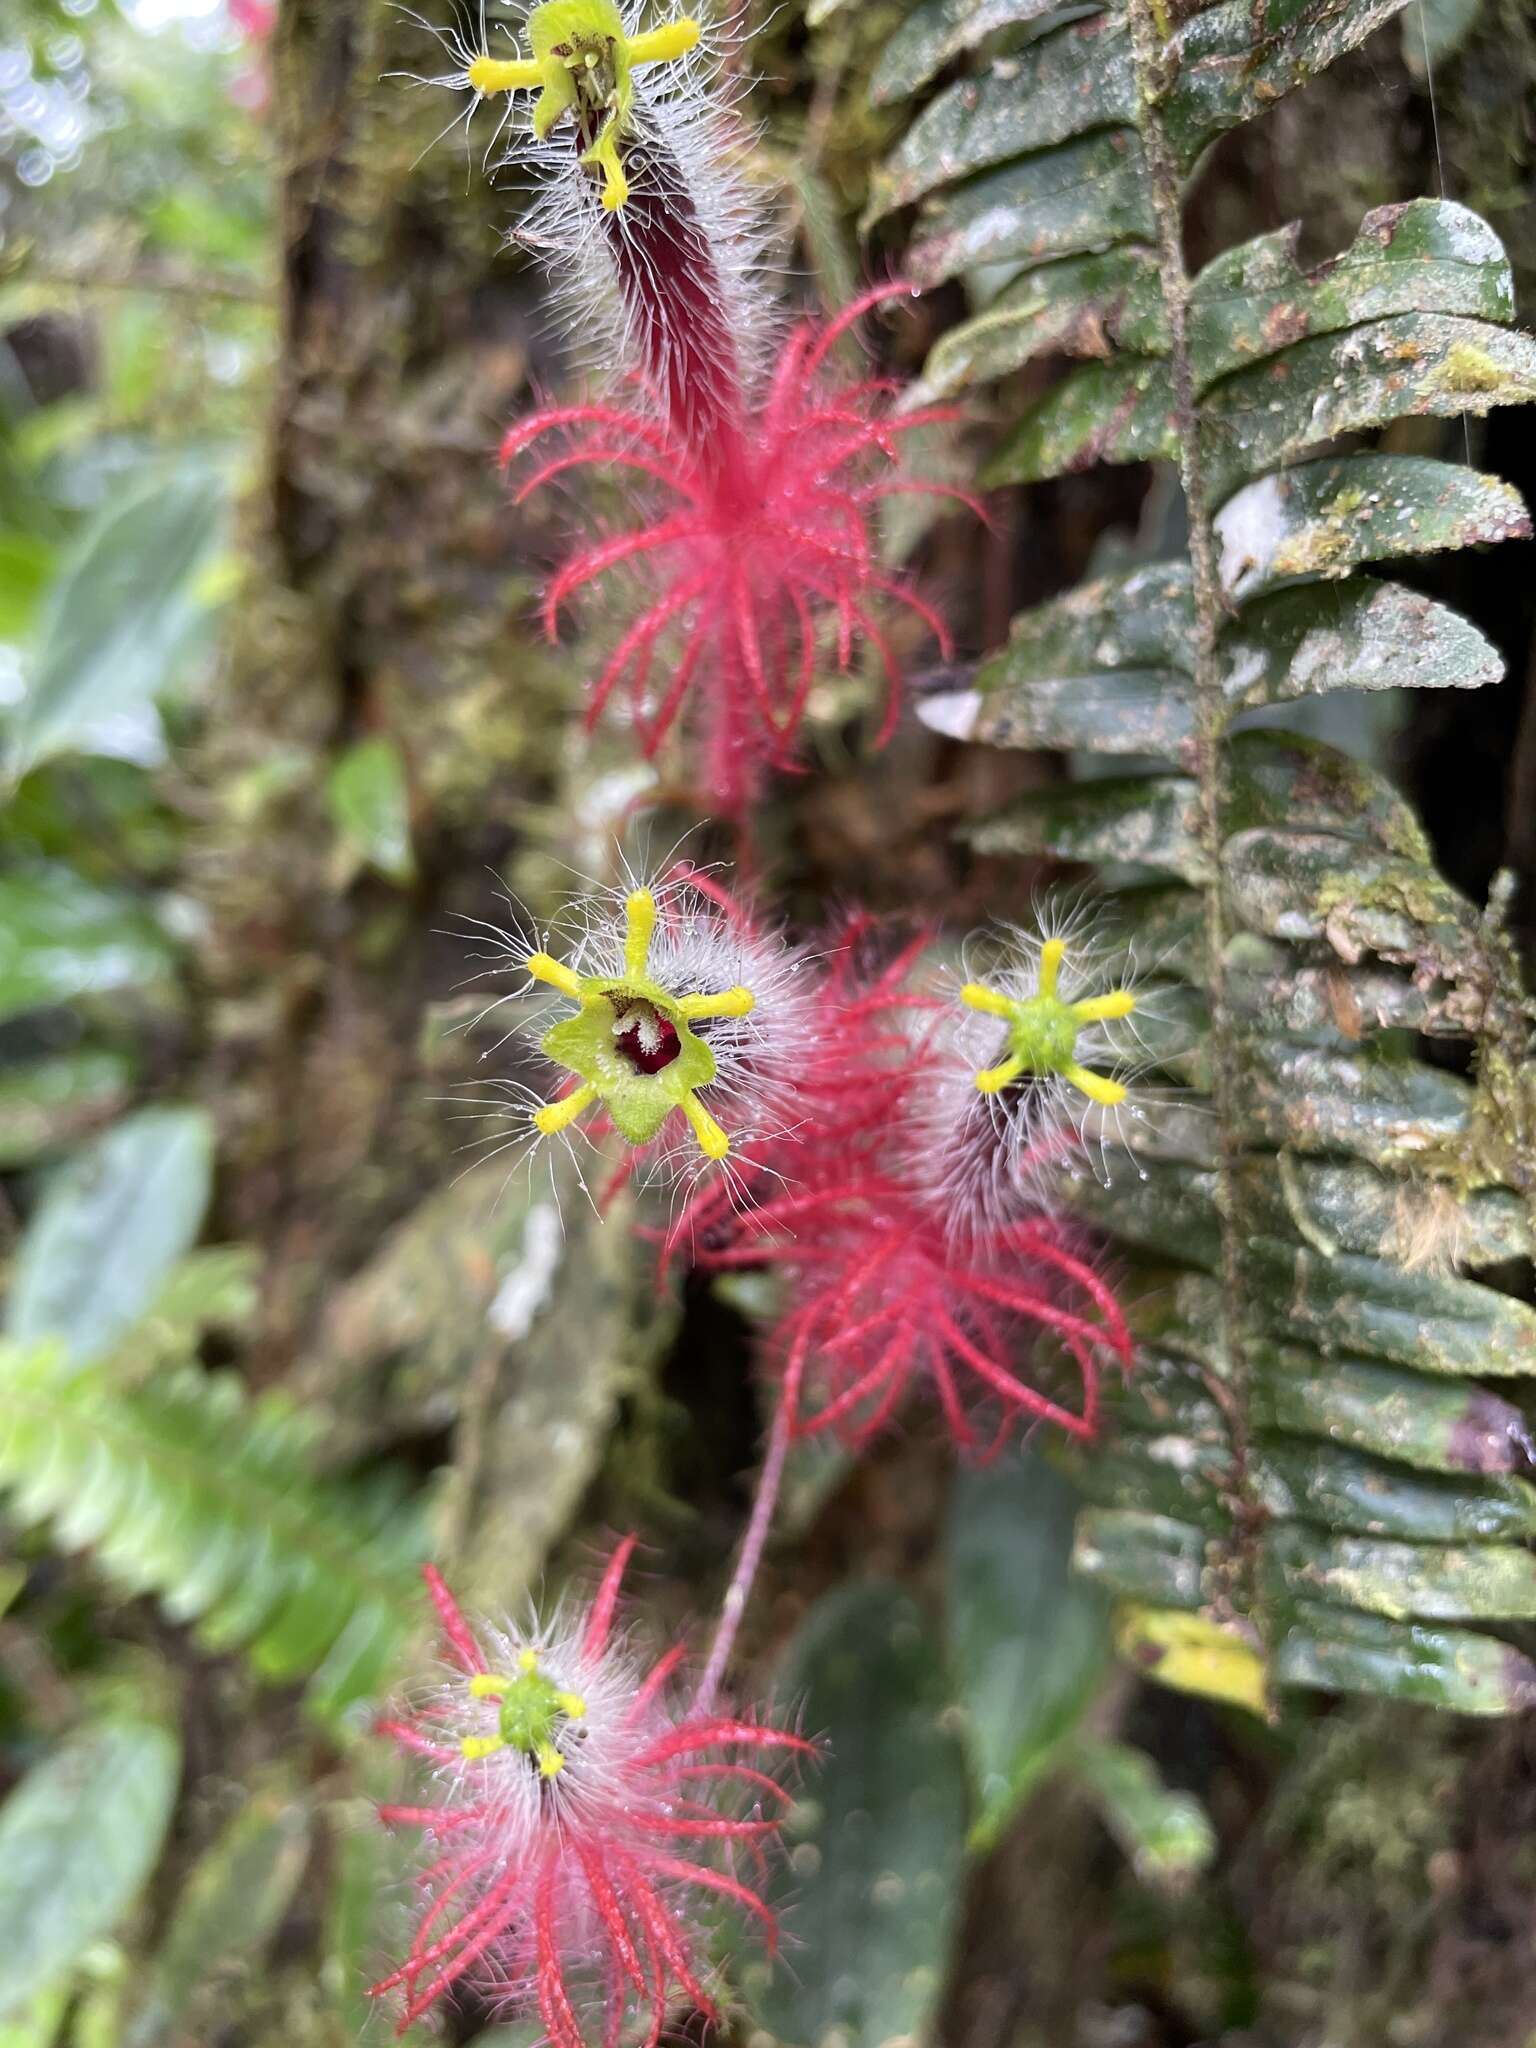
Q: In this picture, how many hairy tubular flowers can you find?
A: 4